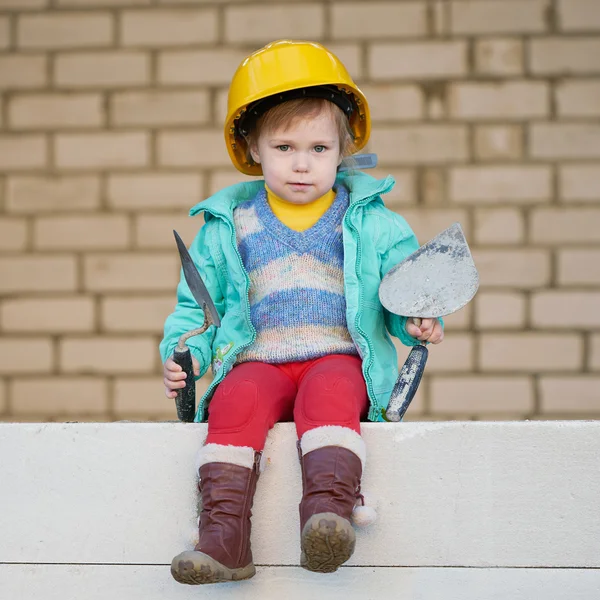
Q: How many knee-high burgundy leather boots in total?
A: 2